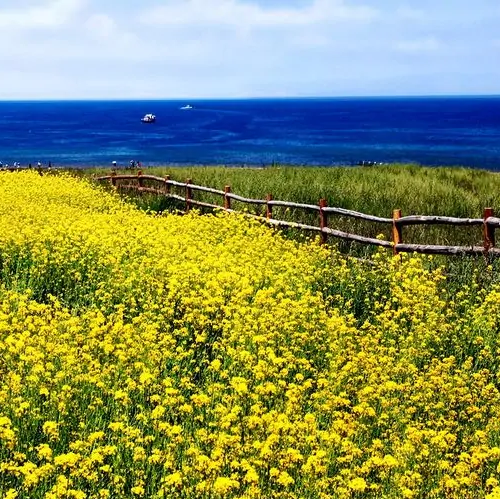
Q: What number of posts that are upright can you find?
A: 9